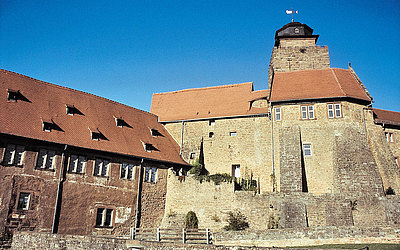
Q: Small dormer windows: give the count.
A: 7